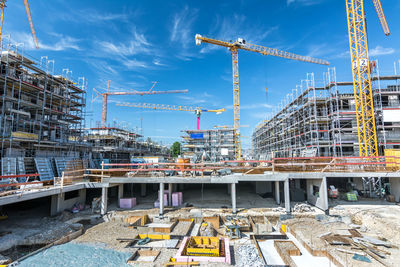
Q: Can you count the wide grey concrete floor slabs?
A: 1